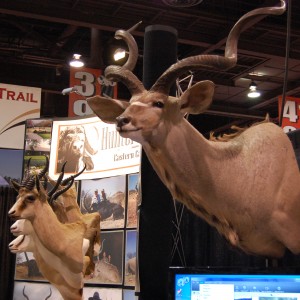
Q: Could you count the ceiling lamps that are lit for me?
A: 3